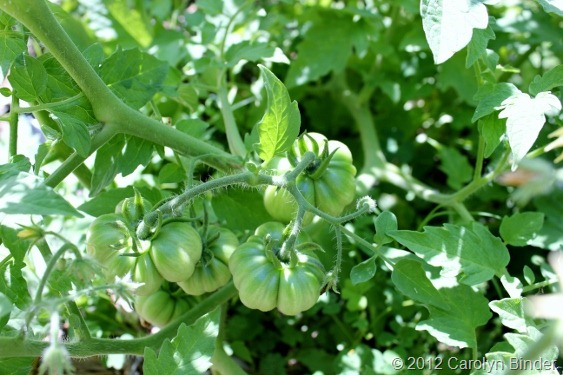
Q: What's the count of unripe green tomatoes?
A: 5